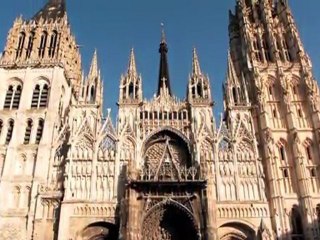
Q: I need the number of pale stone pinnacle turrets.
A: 4